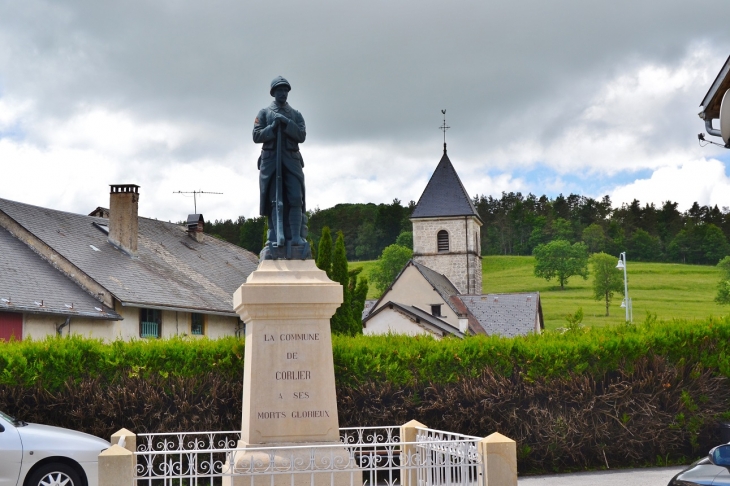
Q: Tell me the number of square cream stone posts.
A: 4